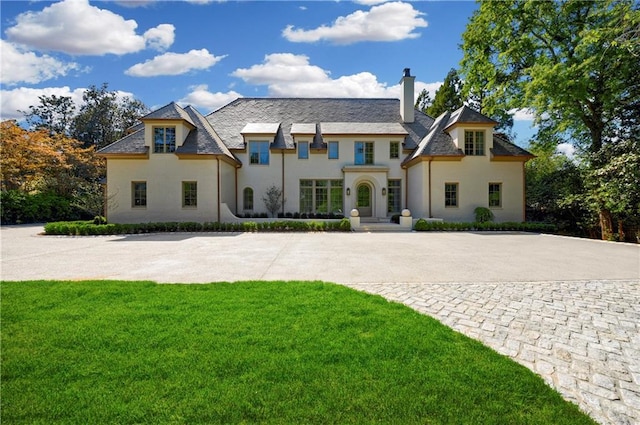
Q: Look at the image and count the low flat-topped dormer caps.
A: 3